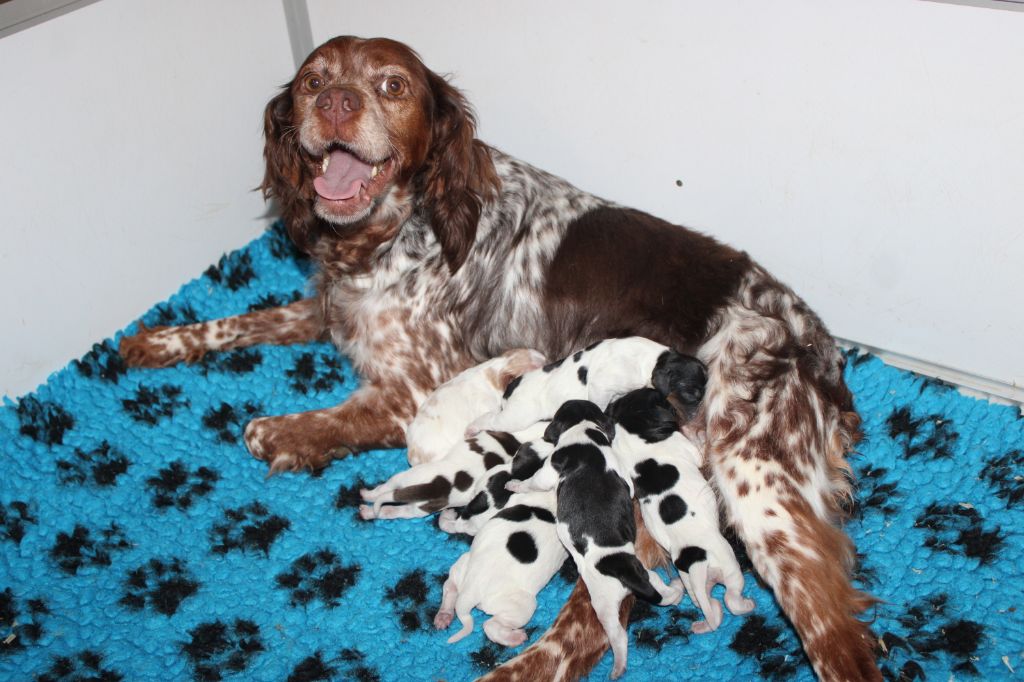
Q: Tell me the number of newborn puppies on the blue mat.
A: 7